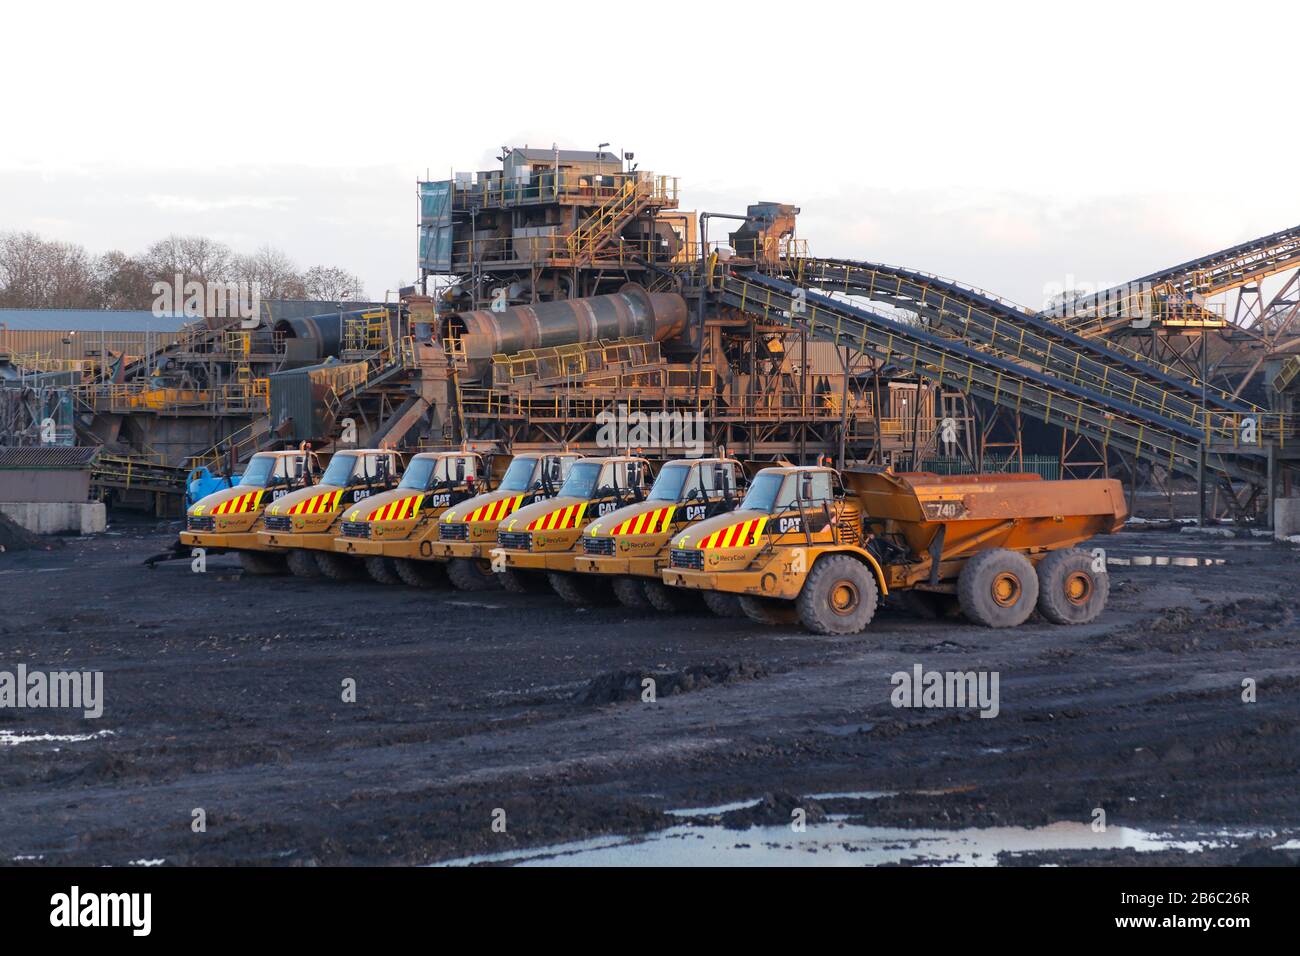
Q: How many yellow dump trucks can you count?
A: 7